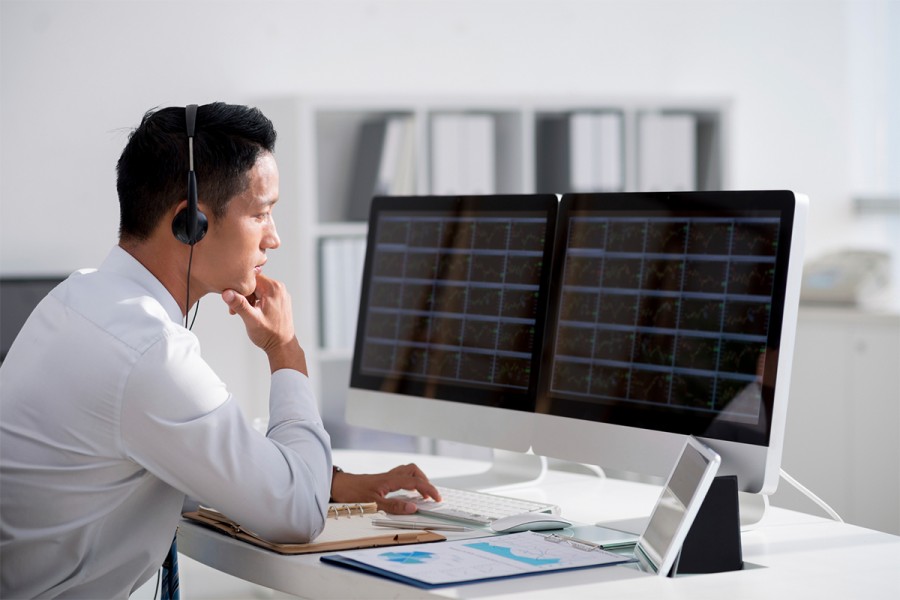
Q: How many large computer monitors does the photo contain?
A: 2